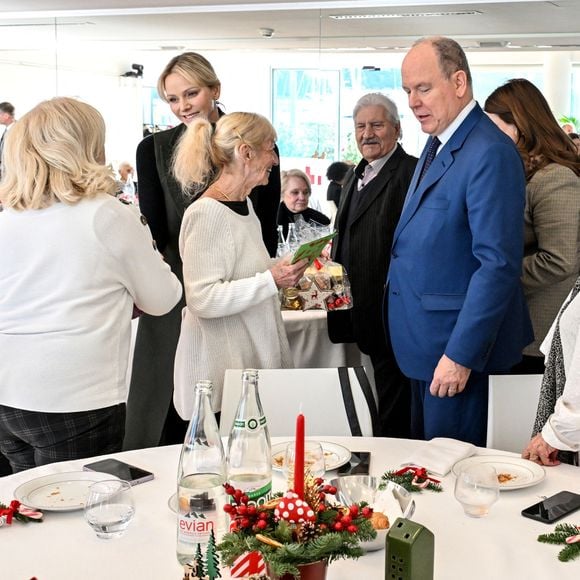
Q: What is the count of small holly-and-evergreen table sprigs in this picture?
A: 3